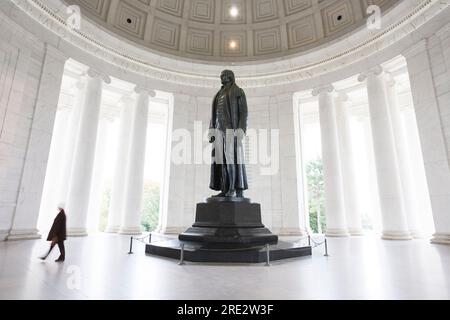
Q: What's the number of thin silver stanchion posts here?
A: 6